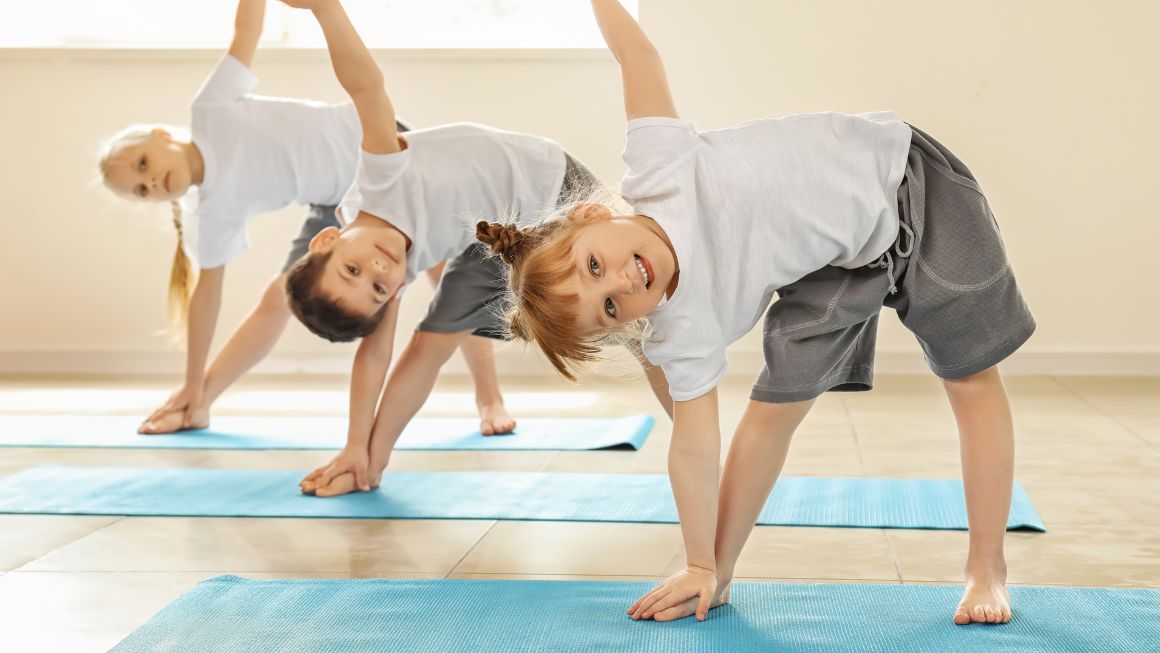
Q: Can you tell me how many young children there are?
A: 3